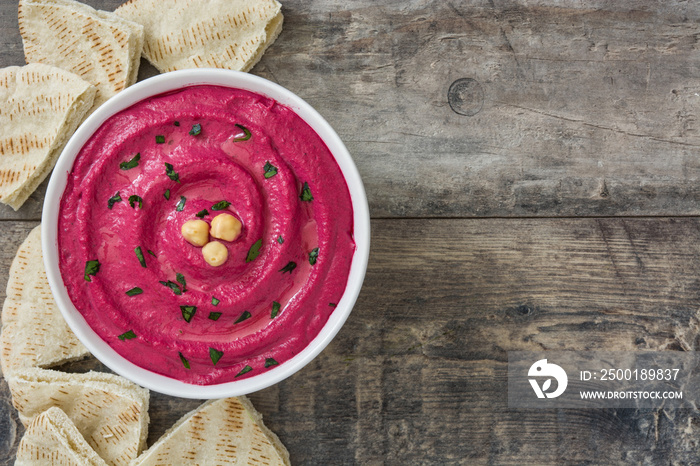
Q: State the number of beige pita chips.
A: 7